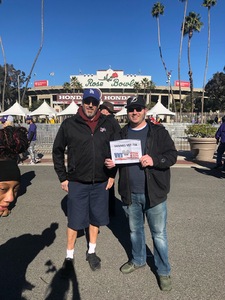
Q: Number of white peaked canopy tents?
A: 5